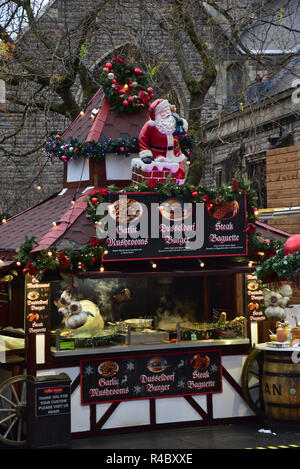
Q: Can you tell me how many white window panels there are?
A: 2